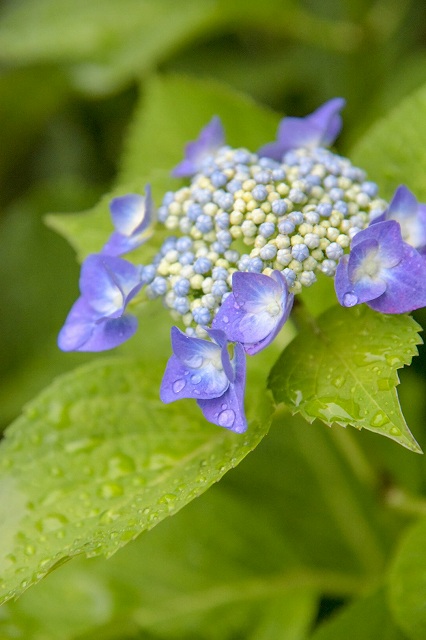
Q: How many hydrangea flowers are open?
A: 8